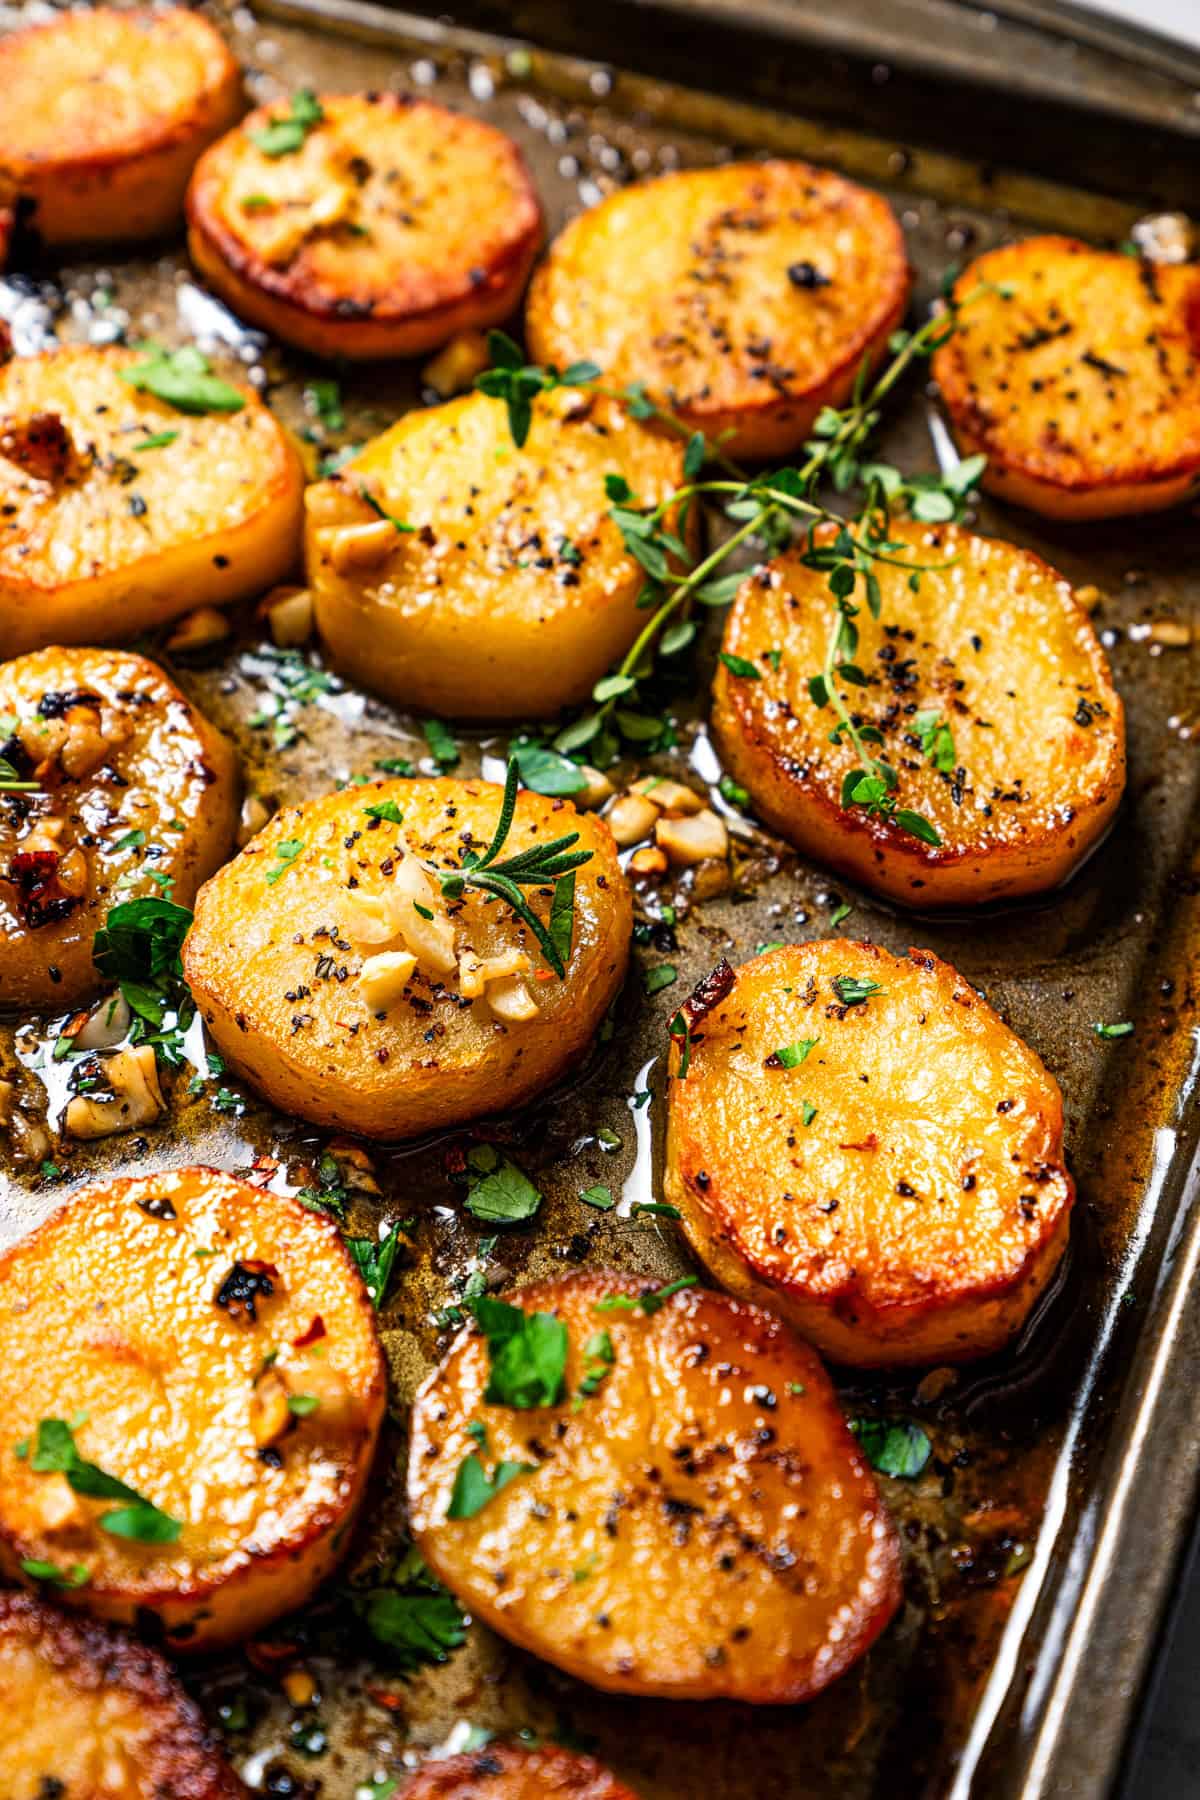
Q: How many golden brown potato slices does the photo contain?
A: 14